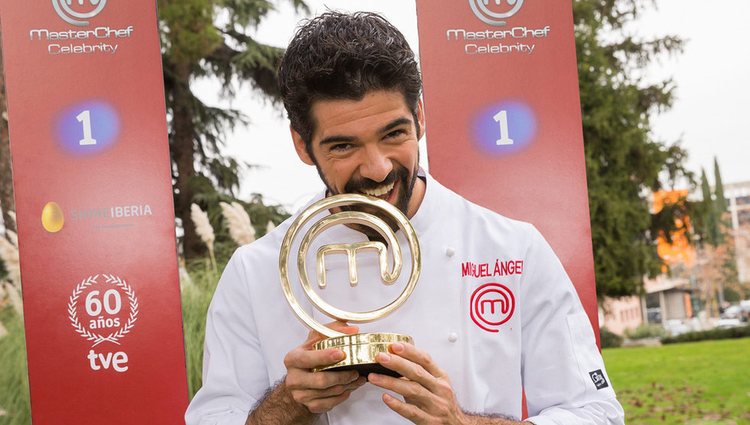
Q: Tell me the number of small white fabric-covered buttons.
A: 2